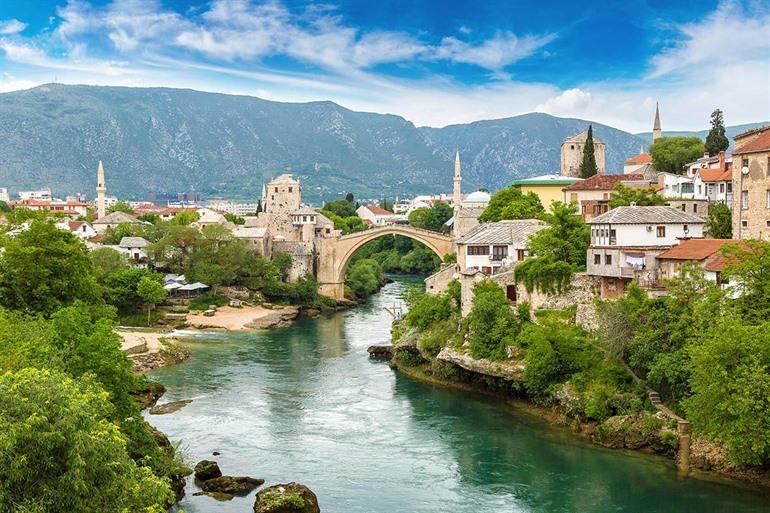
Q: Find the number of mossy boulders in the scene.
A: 3